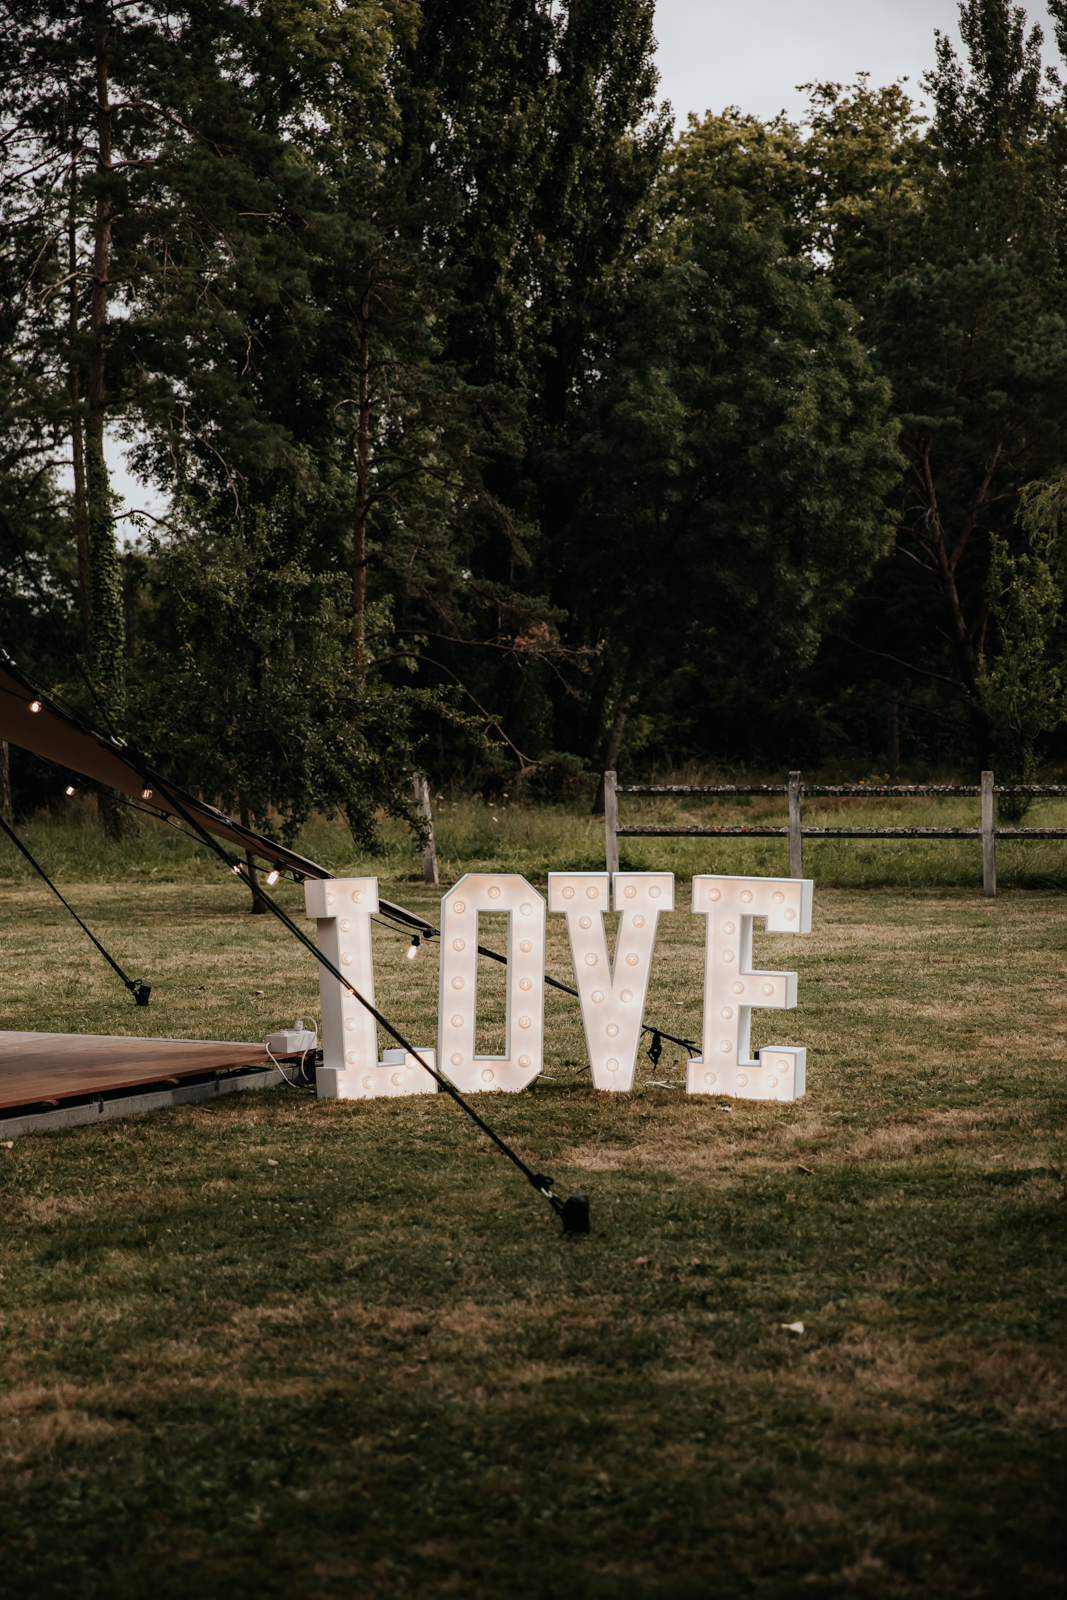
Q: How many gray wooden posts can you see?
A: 4